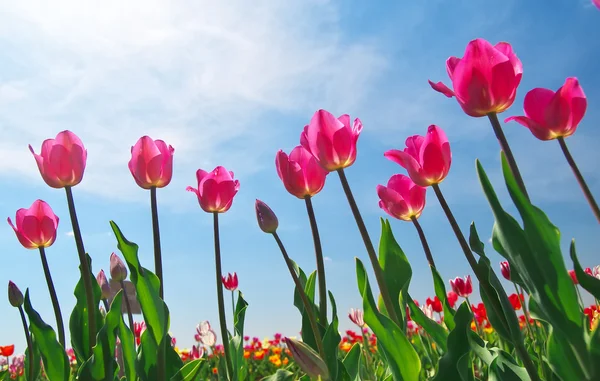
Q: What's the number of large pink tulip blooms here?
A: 10